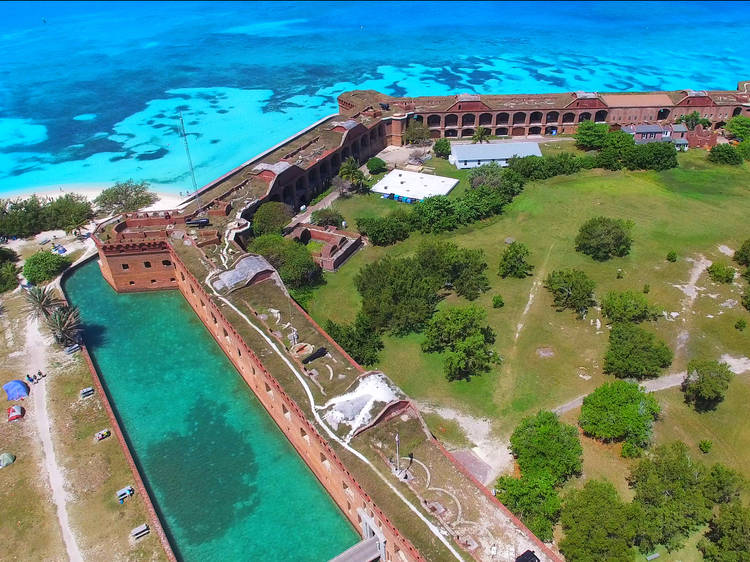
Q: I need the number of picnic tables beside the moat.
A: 5